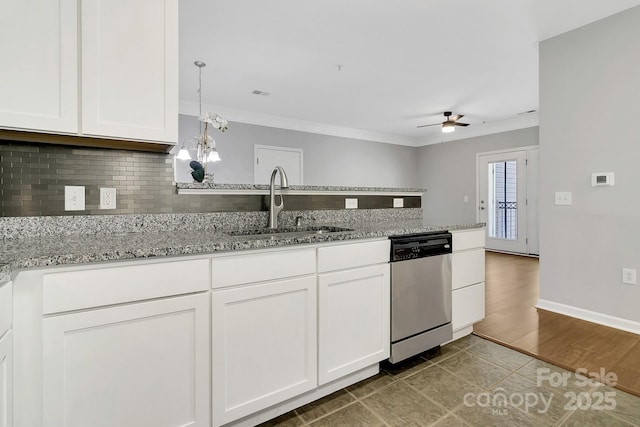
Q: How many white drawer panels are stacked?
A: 3